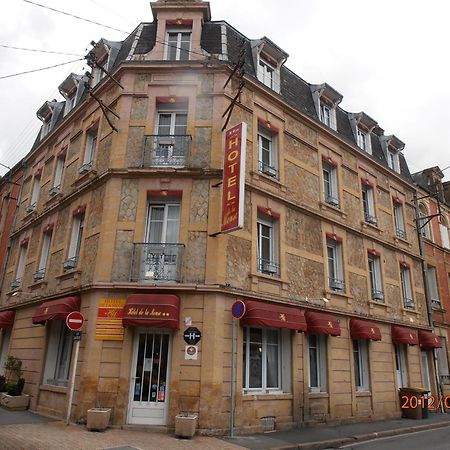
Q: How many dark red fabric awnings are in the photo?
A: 8